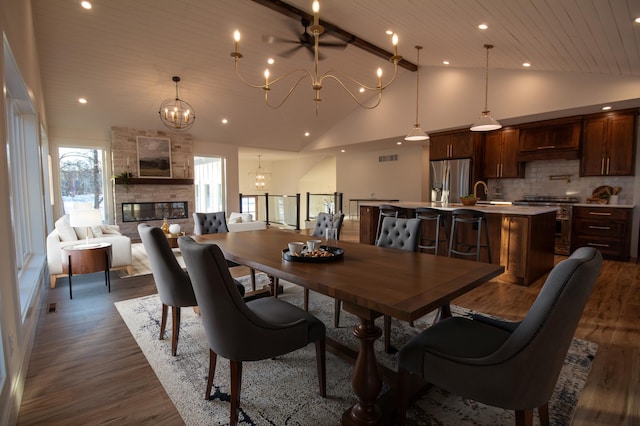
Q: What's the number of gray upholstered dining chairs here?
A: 6